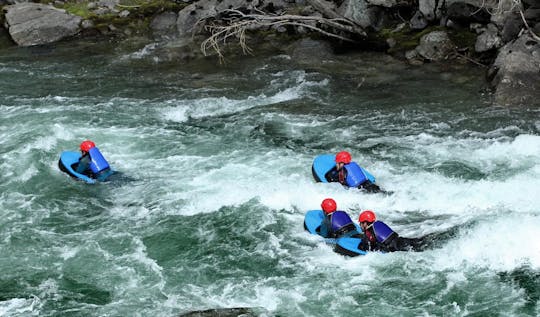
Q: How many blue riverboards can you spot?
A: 4